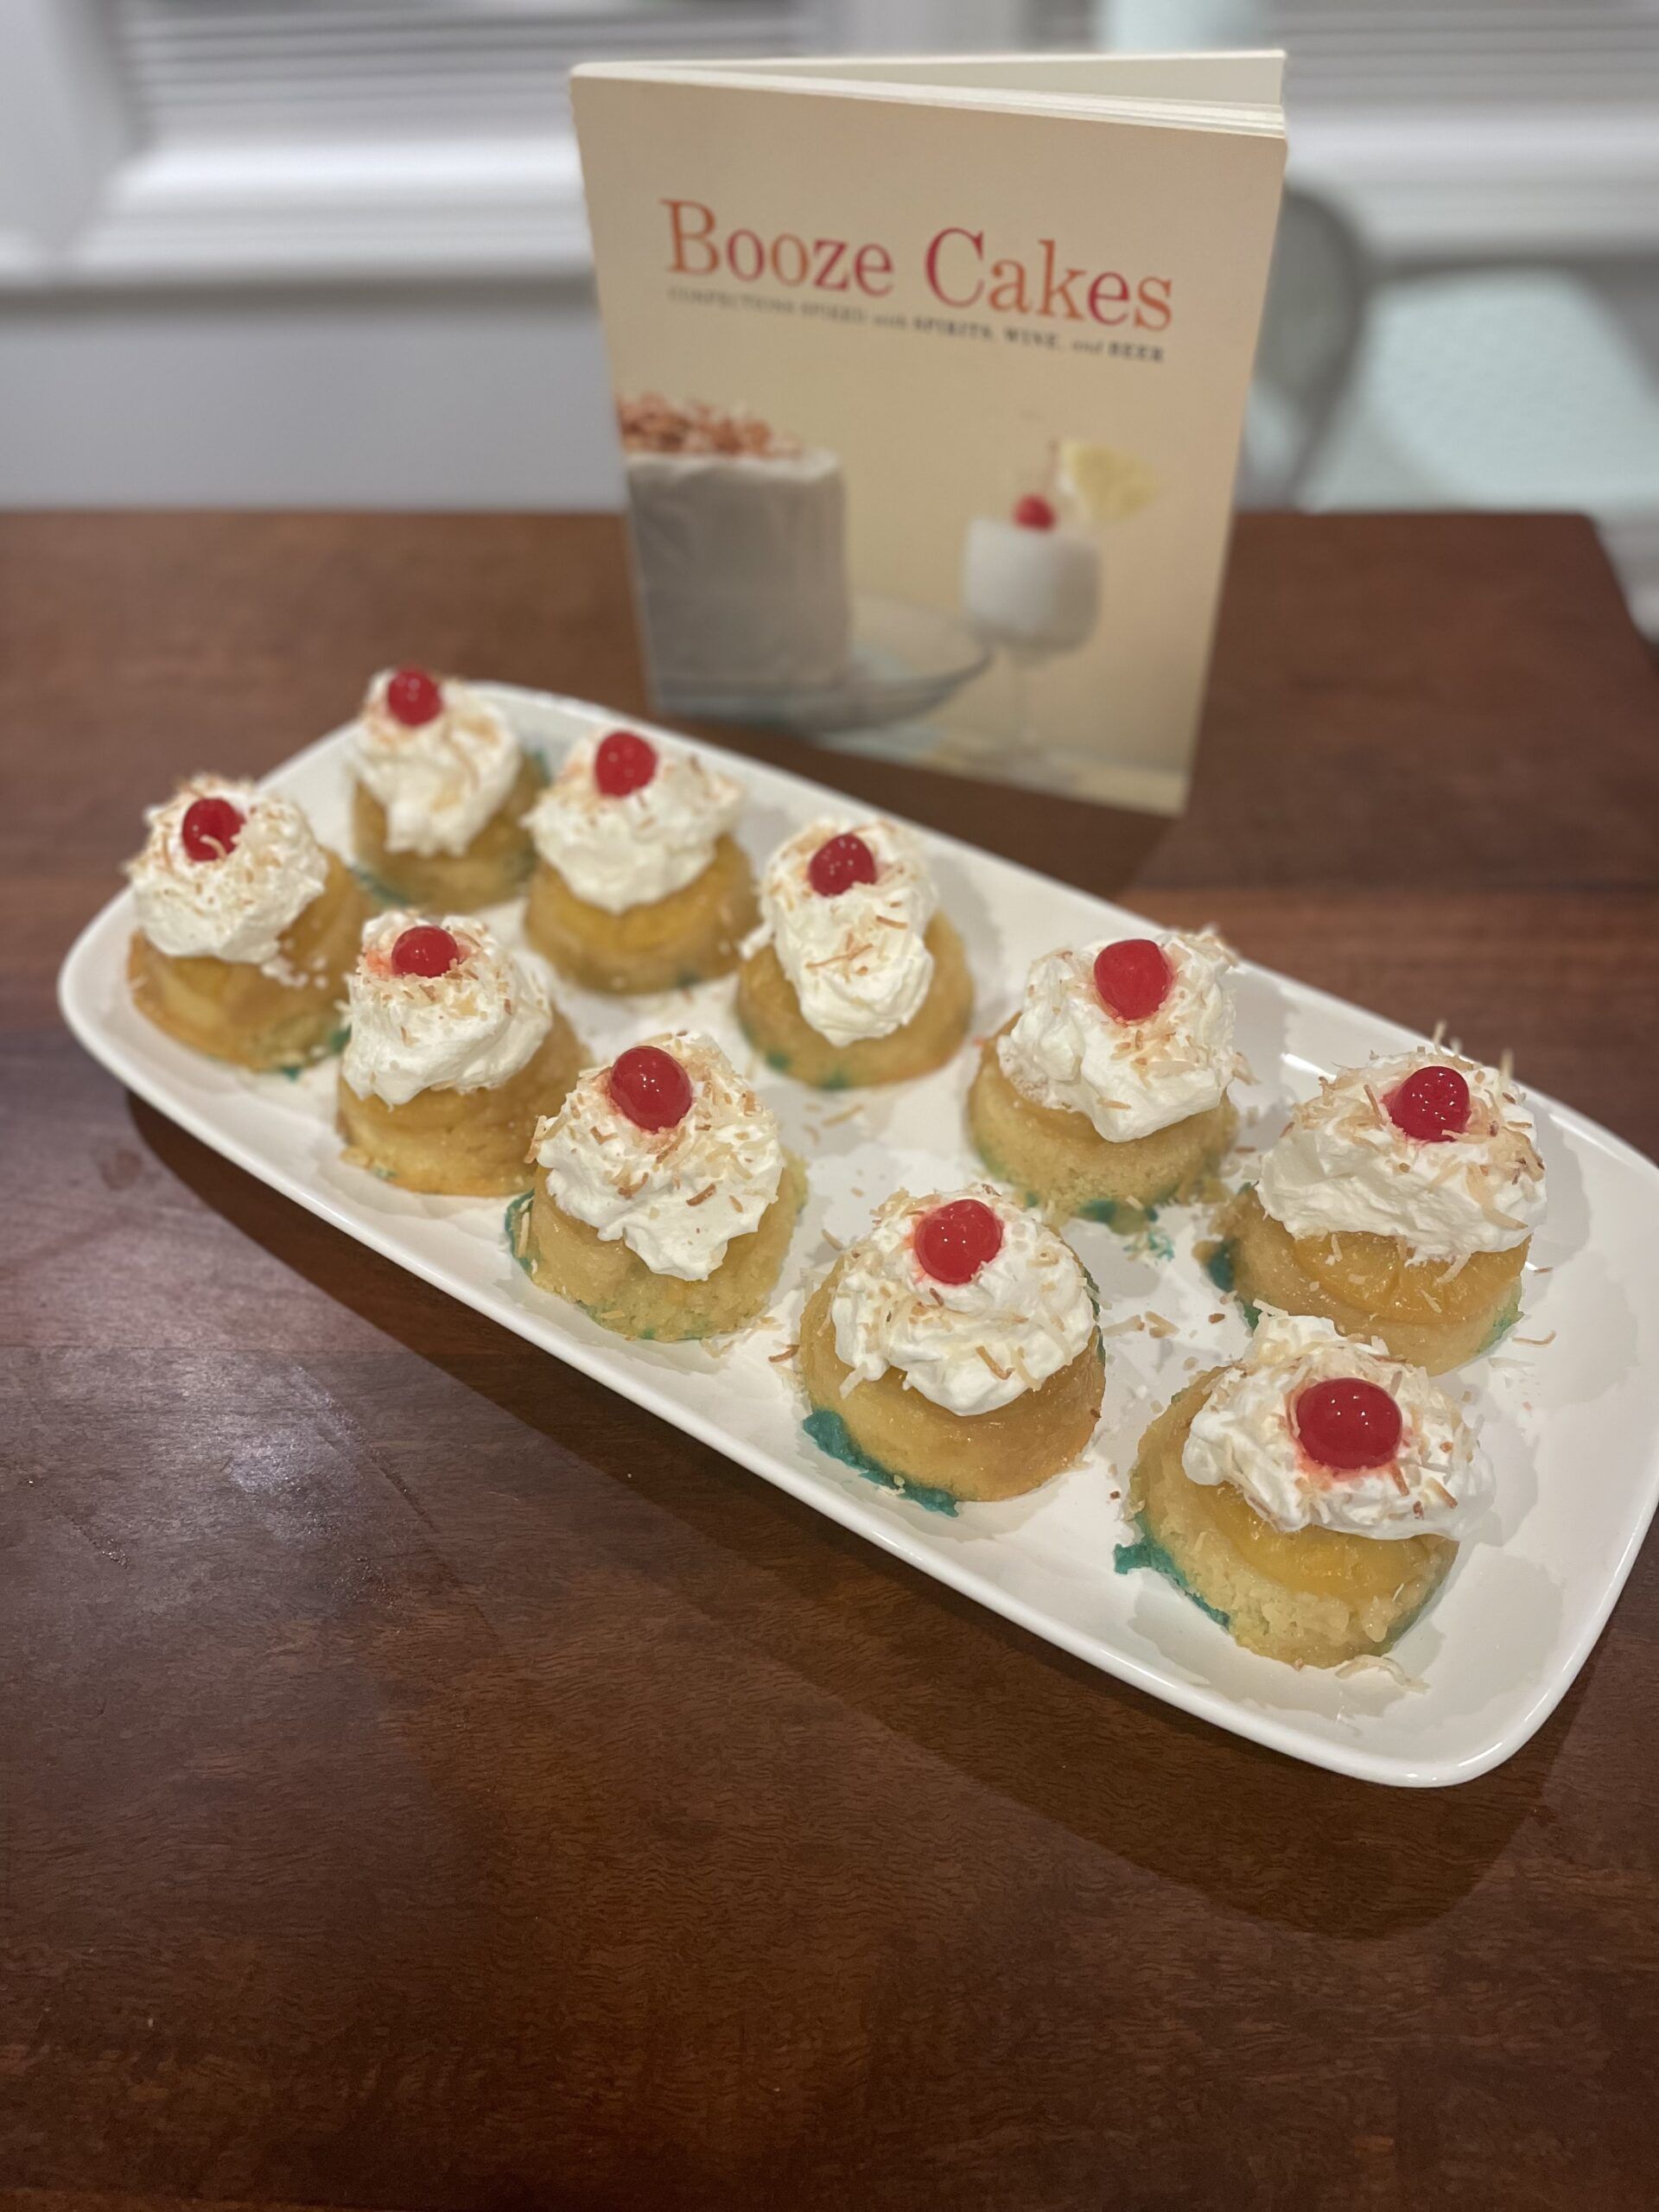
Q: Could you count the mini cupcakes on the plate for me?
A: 10